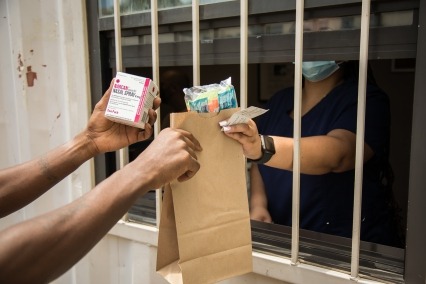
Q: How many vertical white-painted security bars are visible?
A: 6